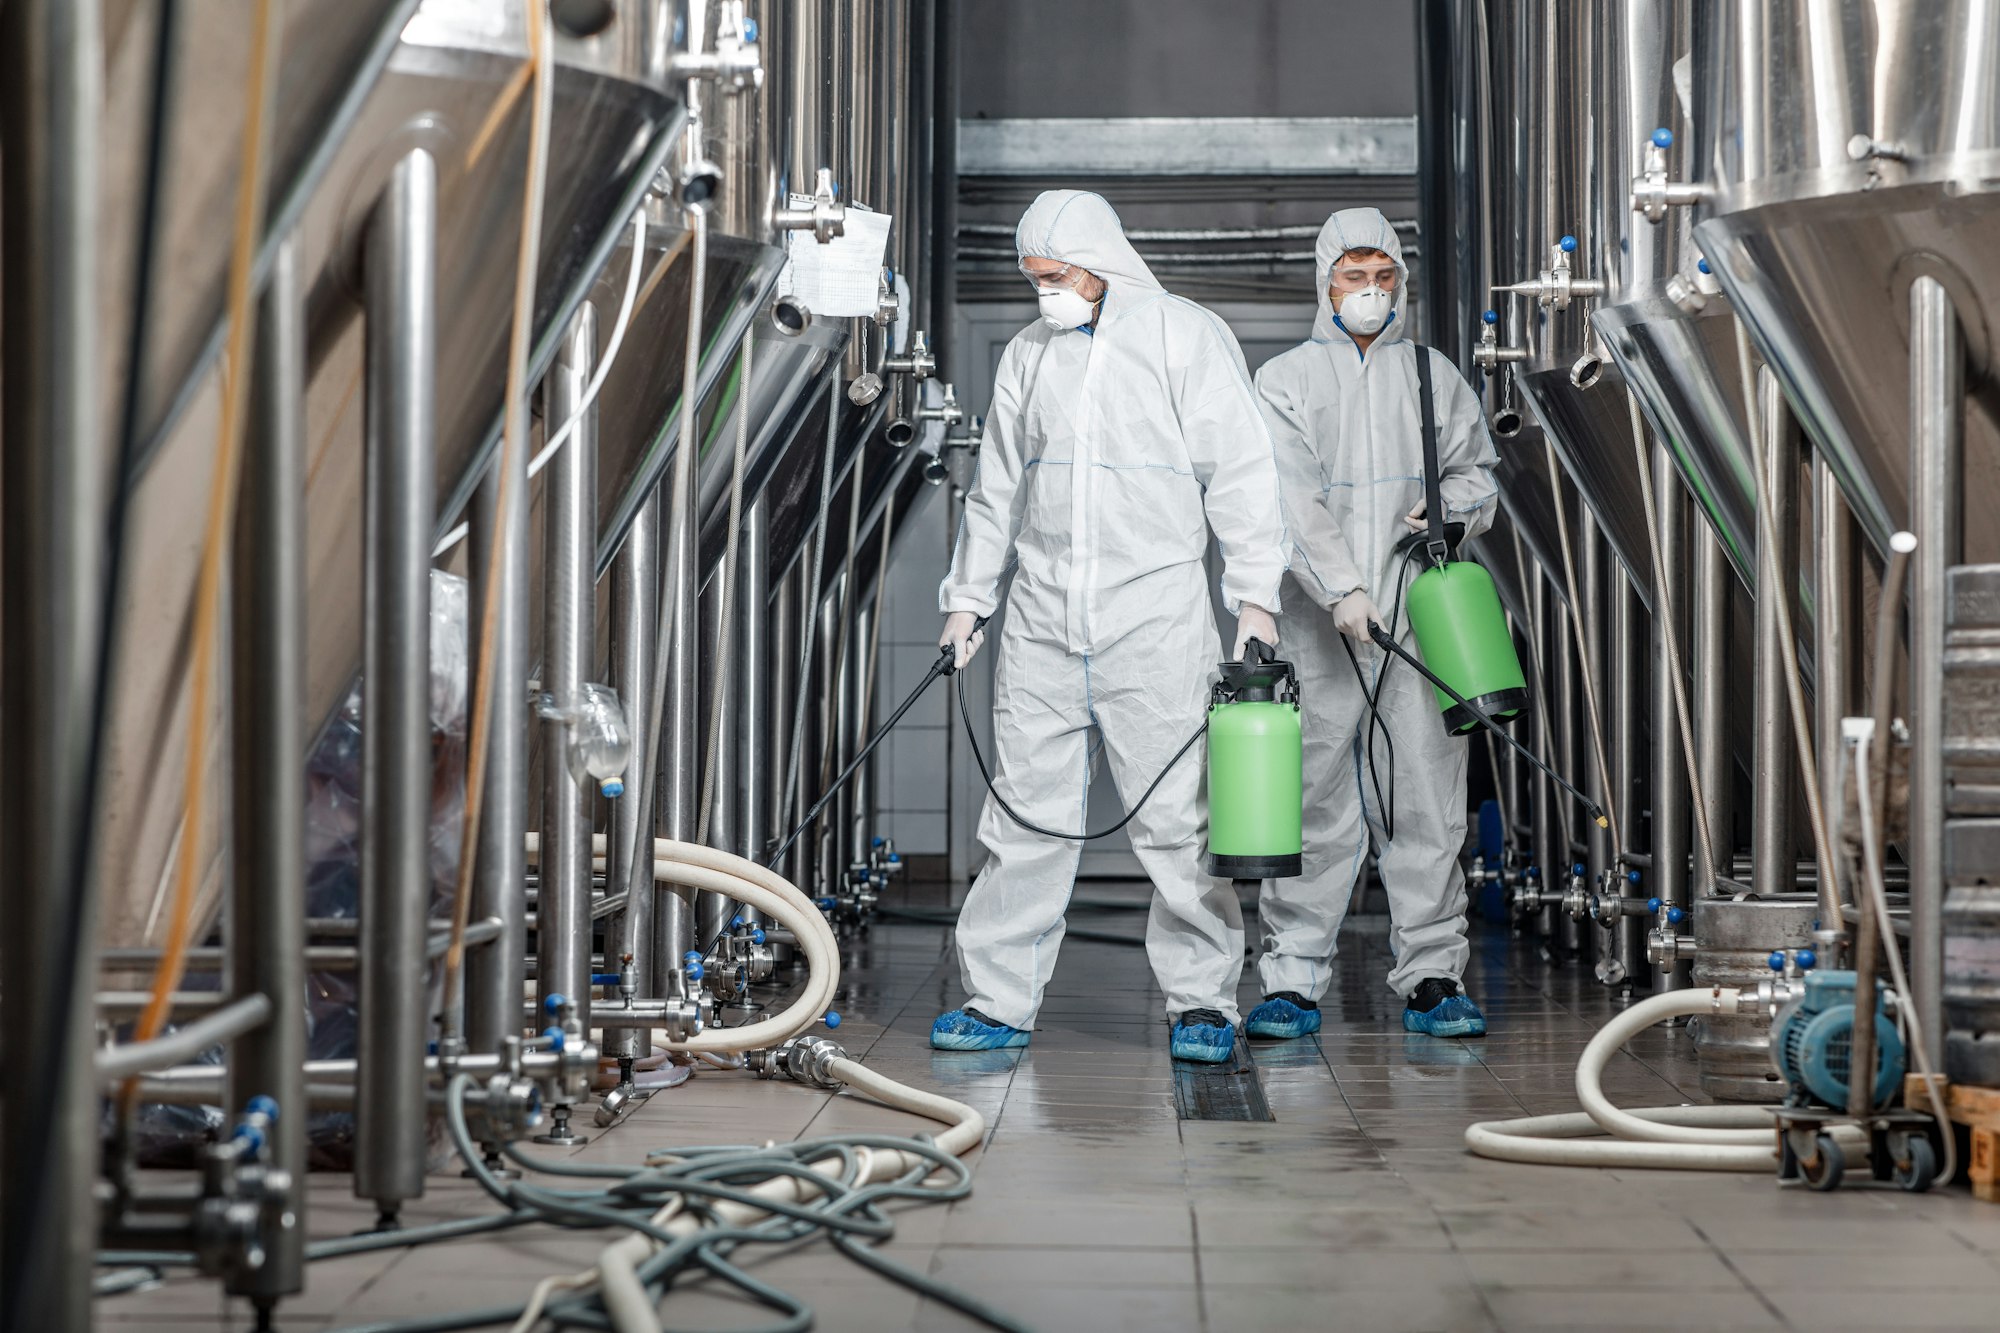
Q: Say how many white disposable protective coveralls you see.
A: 2